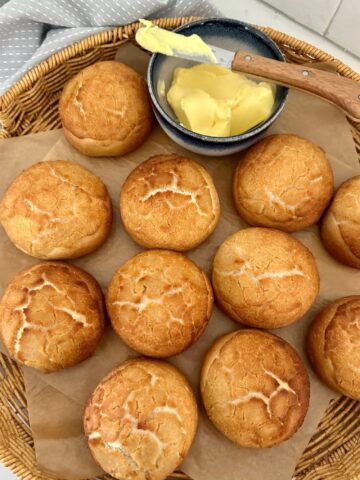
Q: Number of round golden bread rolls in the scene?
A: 11